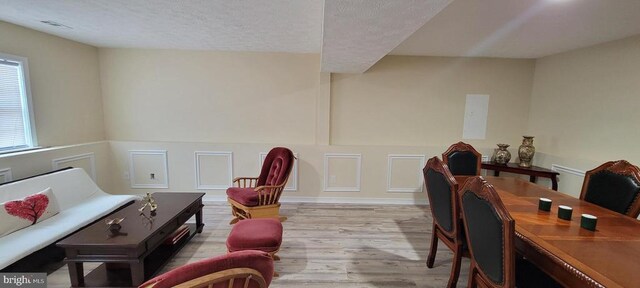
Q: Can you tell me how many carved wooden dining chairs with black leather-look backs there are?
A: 4